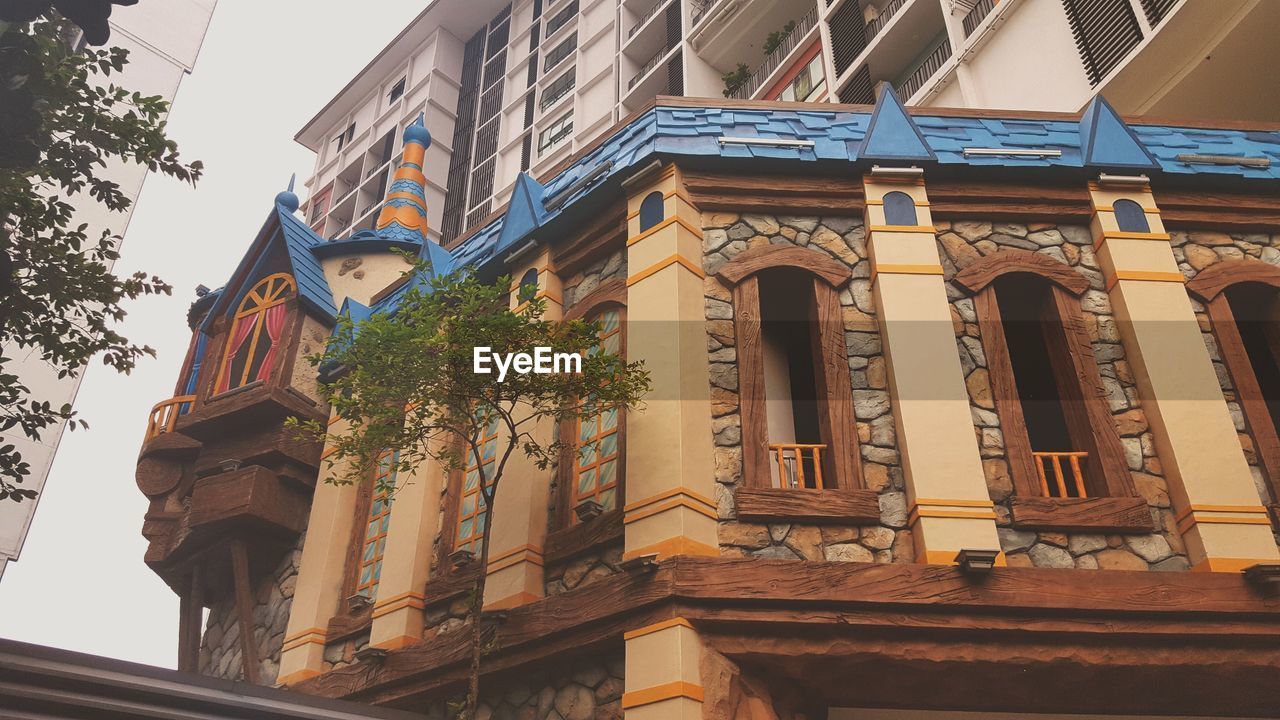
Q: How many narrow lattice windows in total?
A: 3